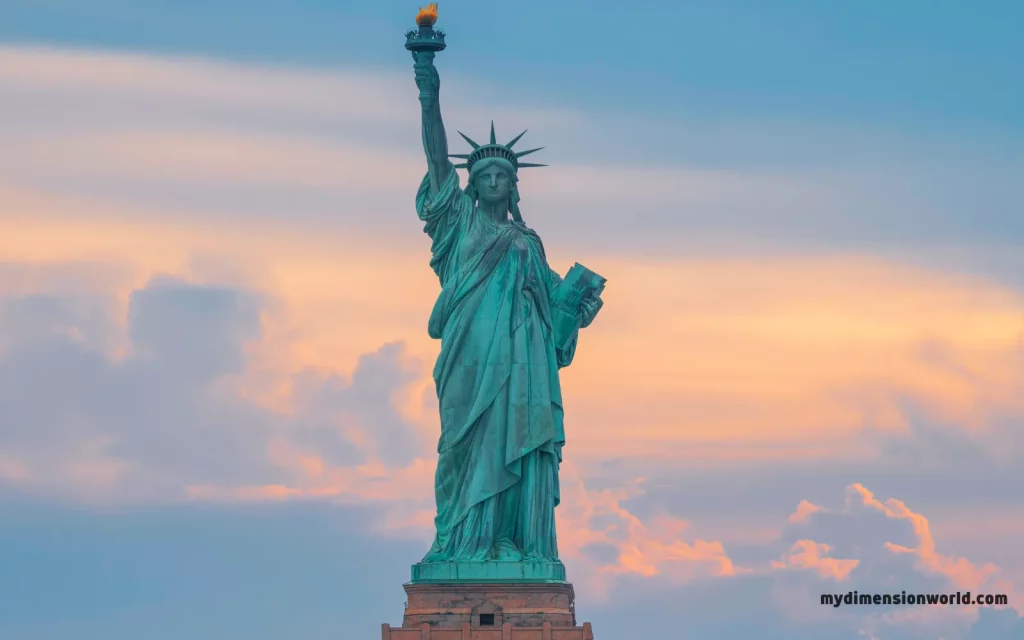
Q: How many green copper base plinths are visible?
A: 1